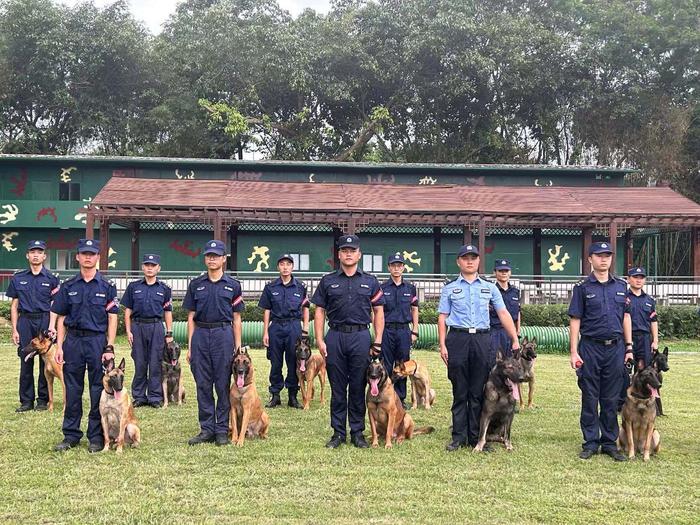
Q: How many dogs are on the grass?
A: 11